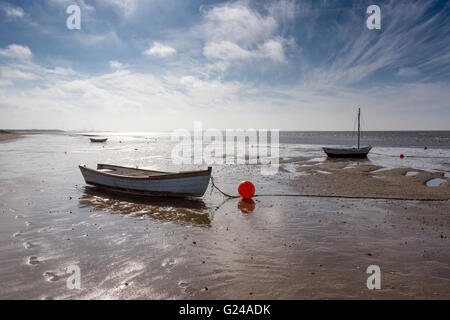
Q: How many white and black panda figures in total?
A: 0